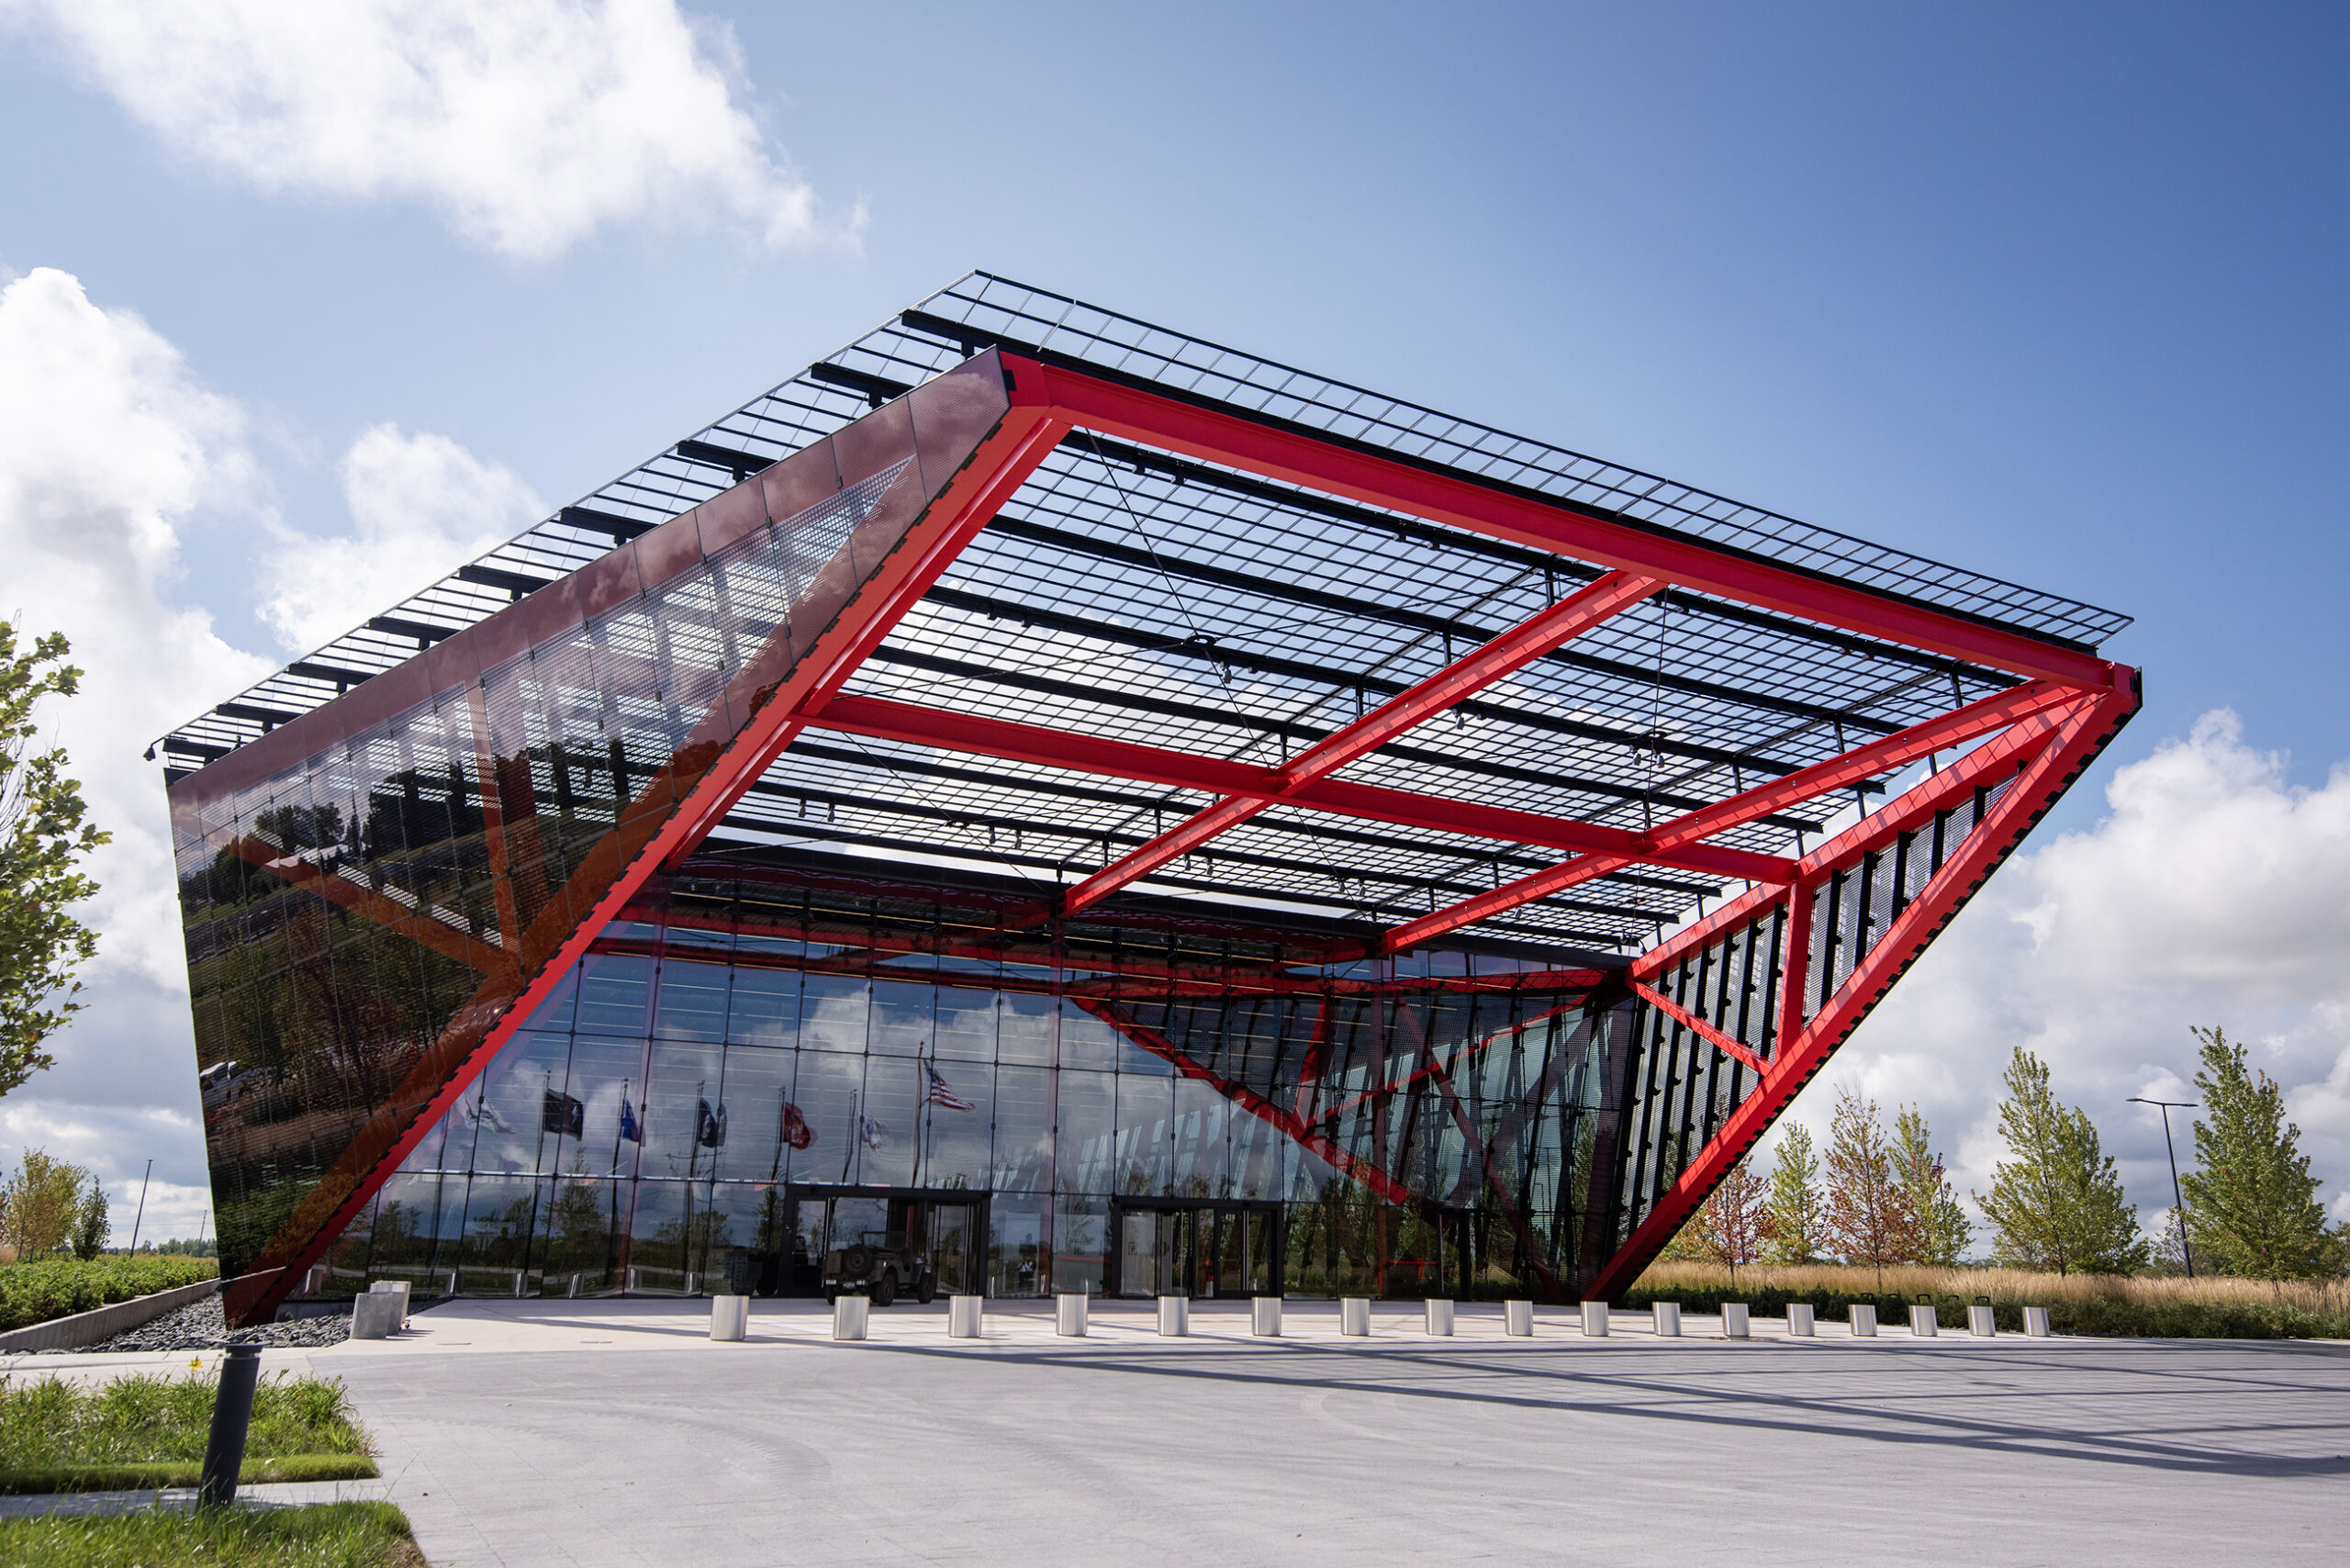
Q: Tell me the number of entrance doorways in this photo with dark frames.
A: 2